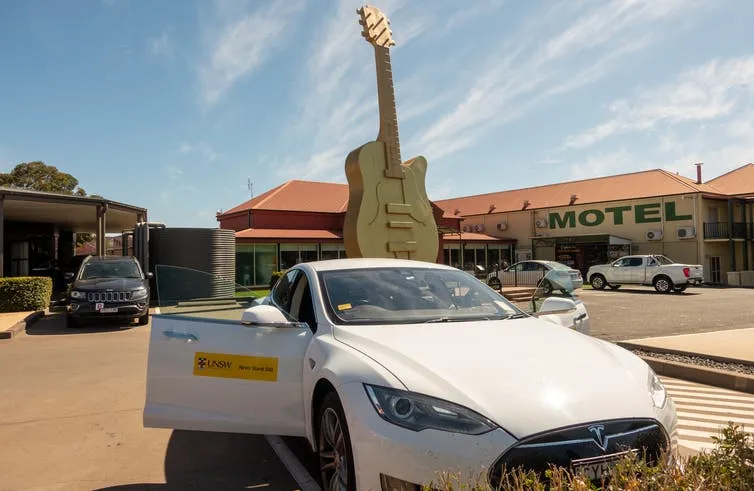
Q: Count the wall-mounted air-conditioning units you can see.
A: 6